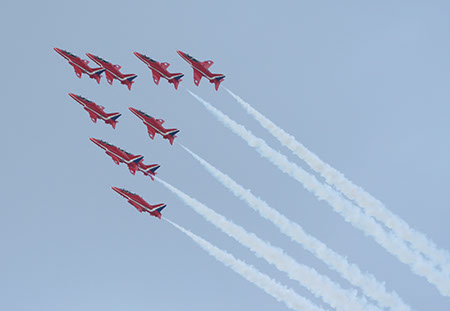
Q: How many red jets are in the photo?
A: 9